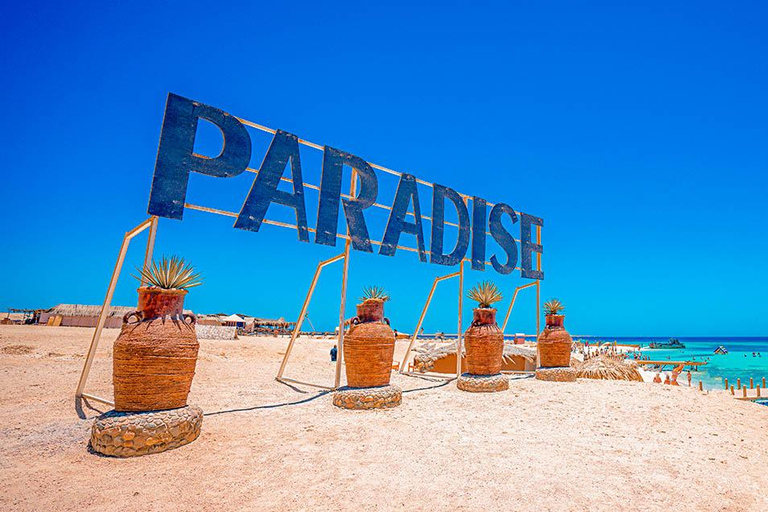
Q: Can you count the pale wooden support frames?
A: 4